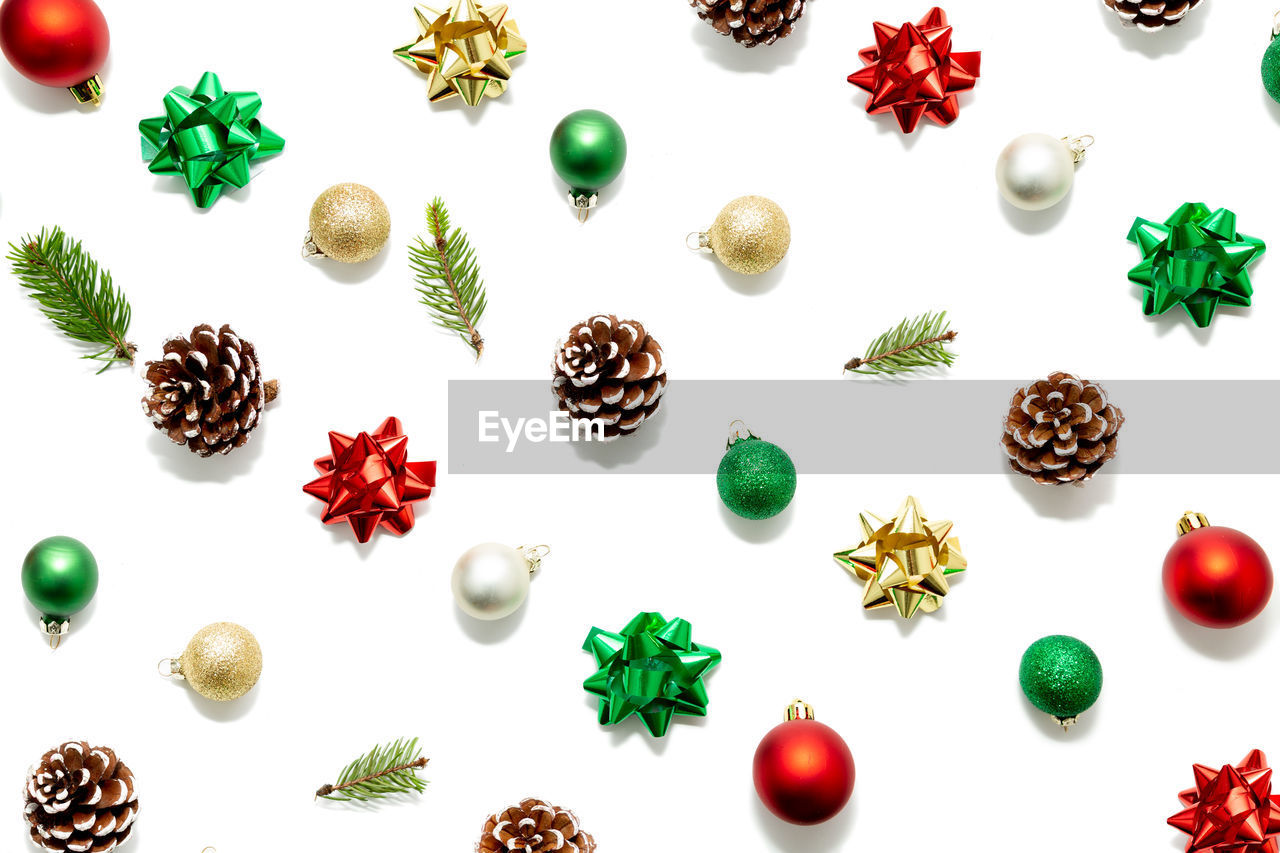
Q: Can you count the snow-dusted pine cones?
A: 7